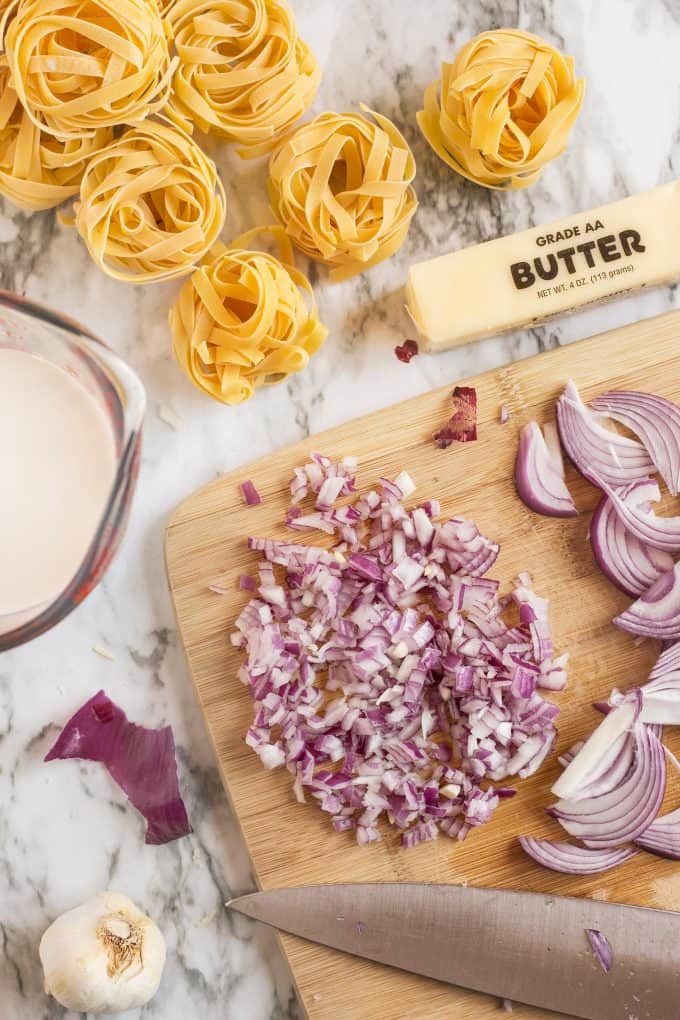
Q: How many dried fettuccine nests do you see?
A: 7